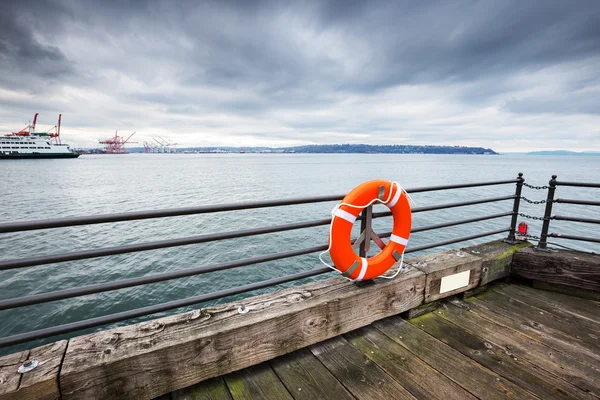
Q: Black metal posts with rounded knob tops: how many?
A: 2